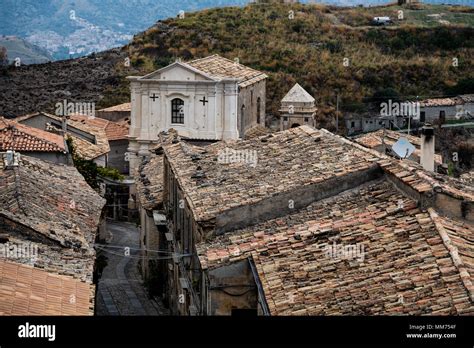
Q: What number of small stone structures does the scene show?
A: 1